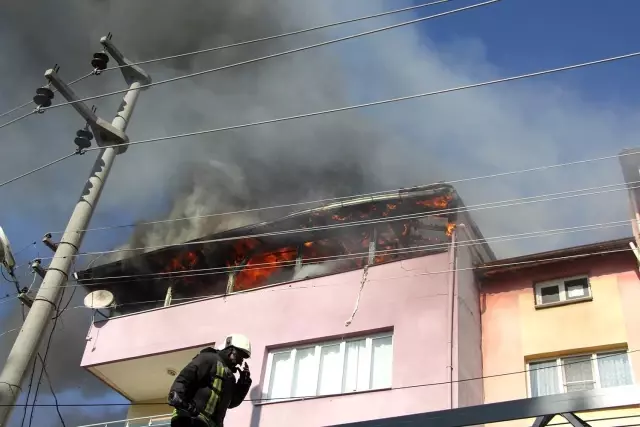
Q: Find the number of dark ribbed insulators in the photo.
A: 3